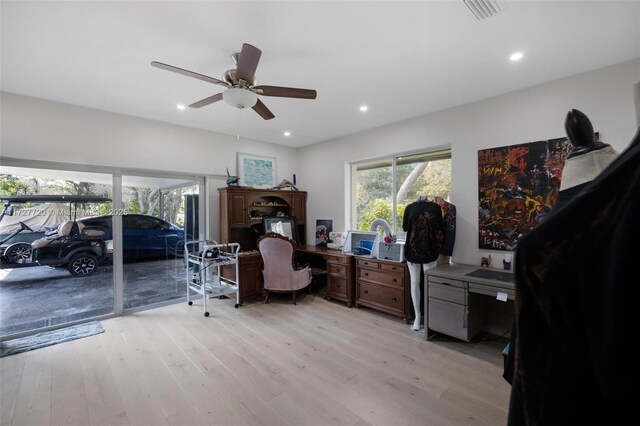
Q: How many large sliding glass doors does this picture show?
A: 2